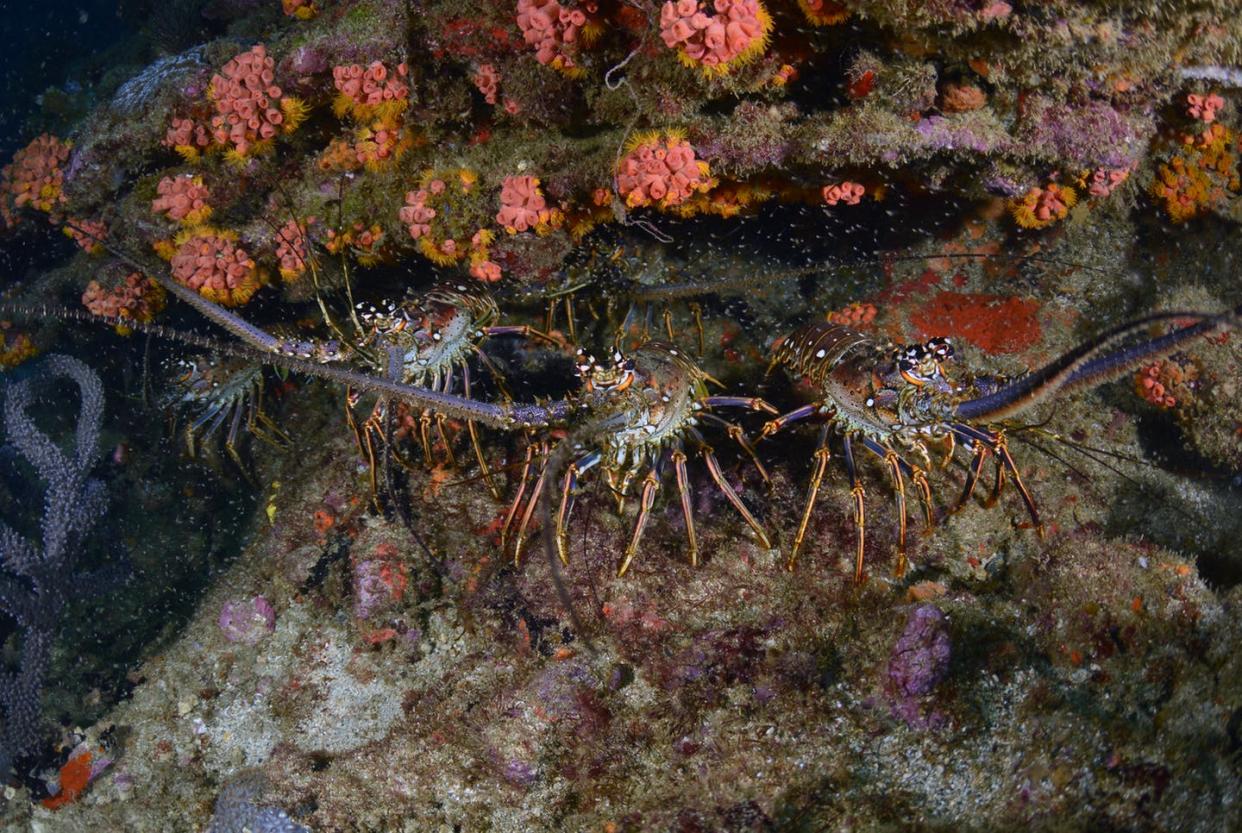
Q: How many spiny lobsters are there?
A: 5